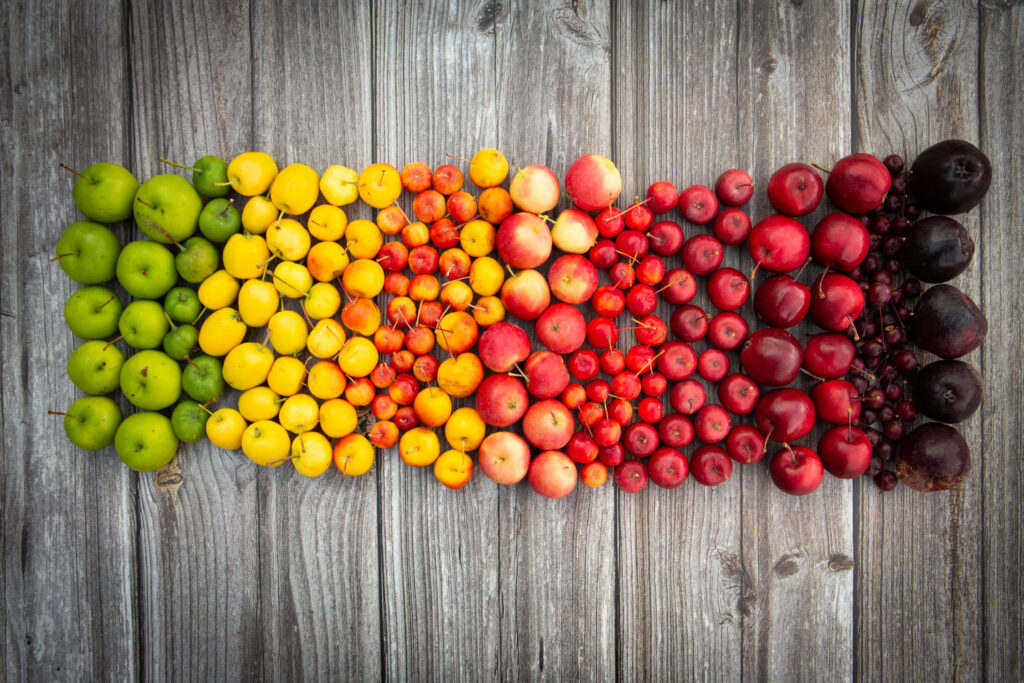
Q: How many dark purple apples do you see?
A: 5